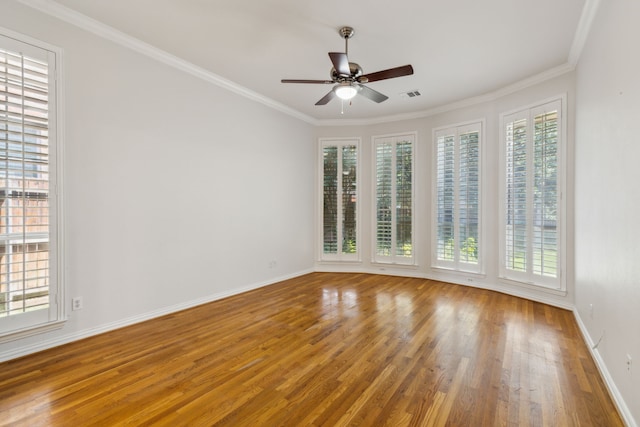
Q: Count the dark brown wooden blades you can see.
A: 5